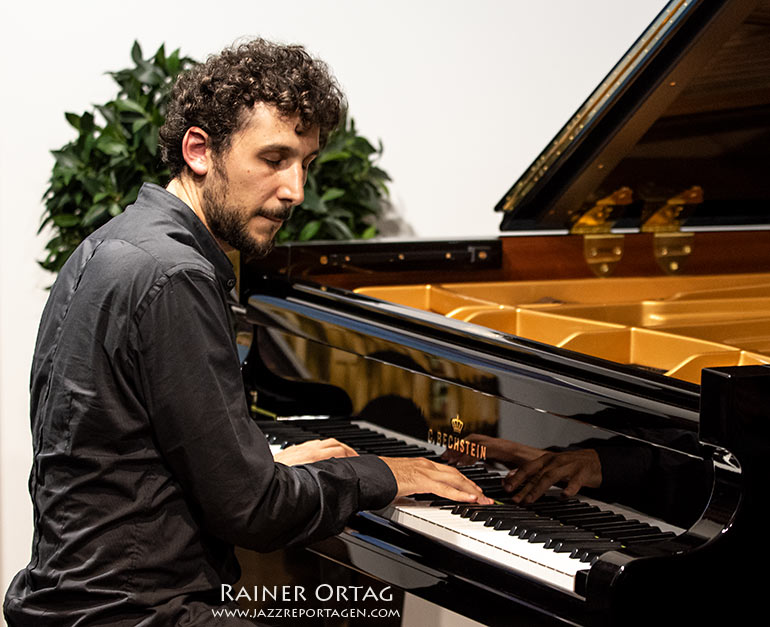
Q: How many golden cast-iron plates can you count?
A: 1